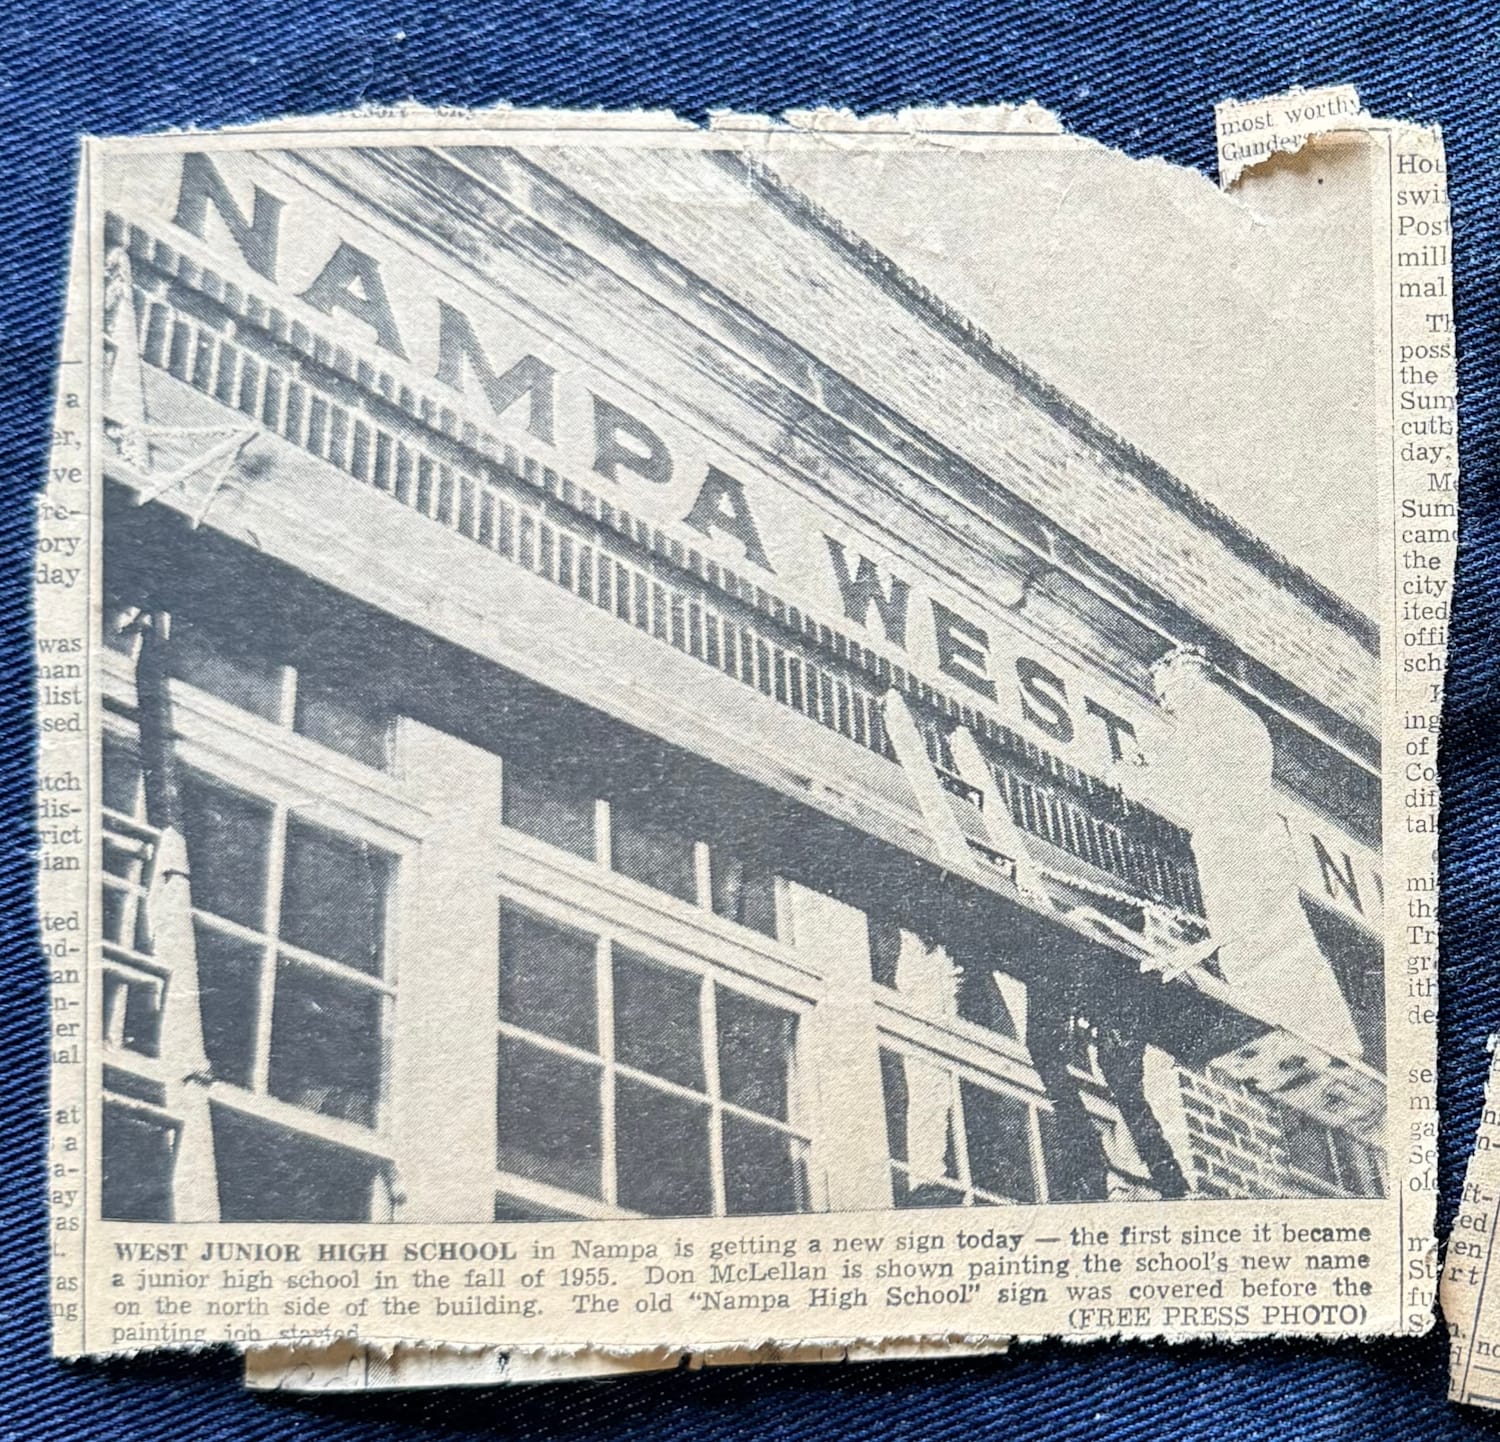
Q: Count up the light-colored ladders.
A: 2